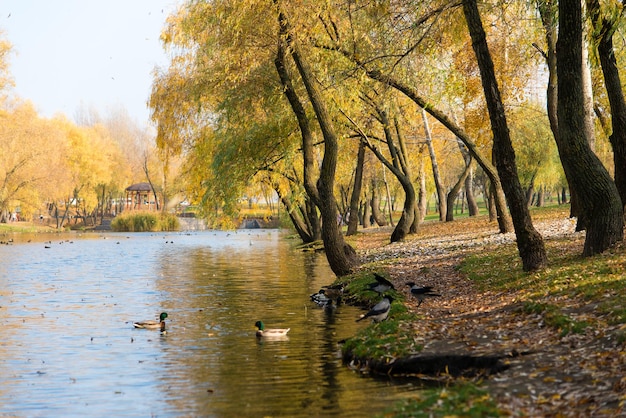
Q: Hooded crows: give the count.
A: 3